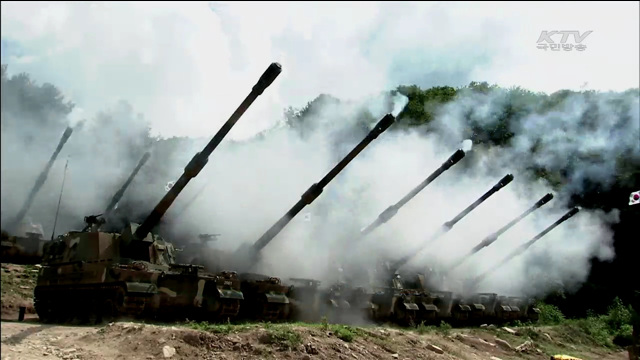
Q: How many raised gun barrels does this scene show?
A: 8